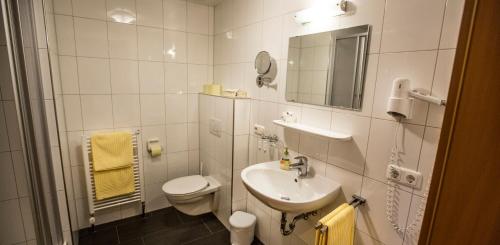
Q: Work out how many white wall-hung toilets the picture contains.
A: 1